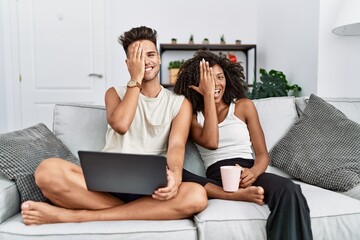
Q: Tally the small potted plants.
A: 5